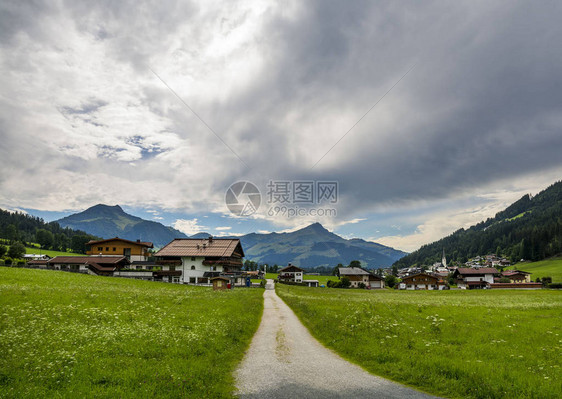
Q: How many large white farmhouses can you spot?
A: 1